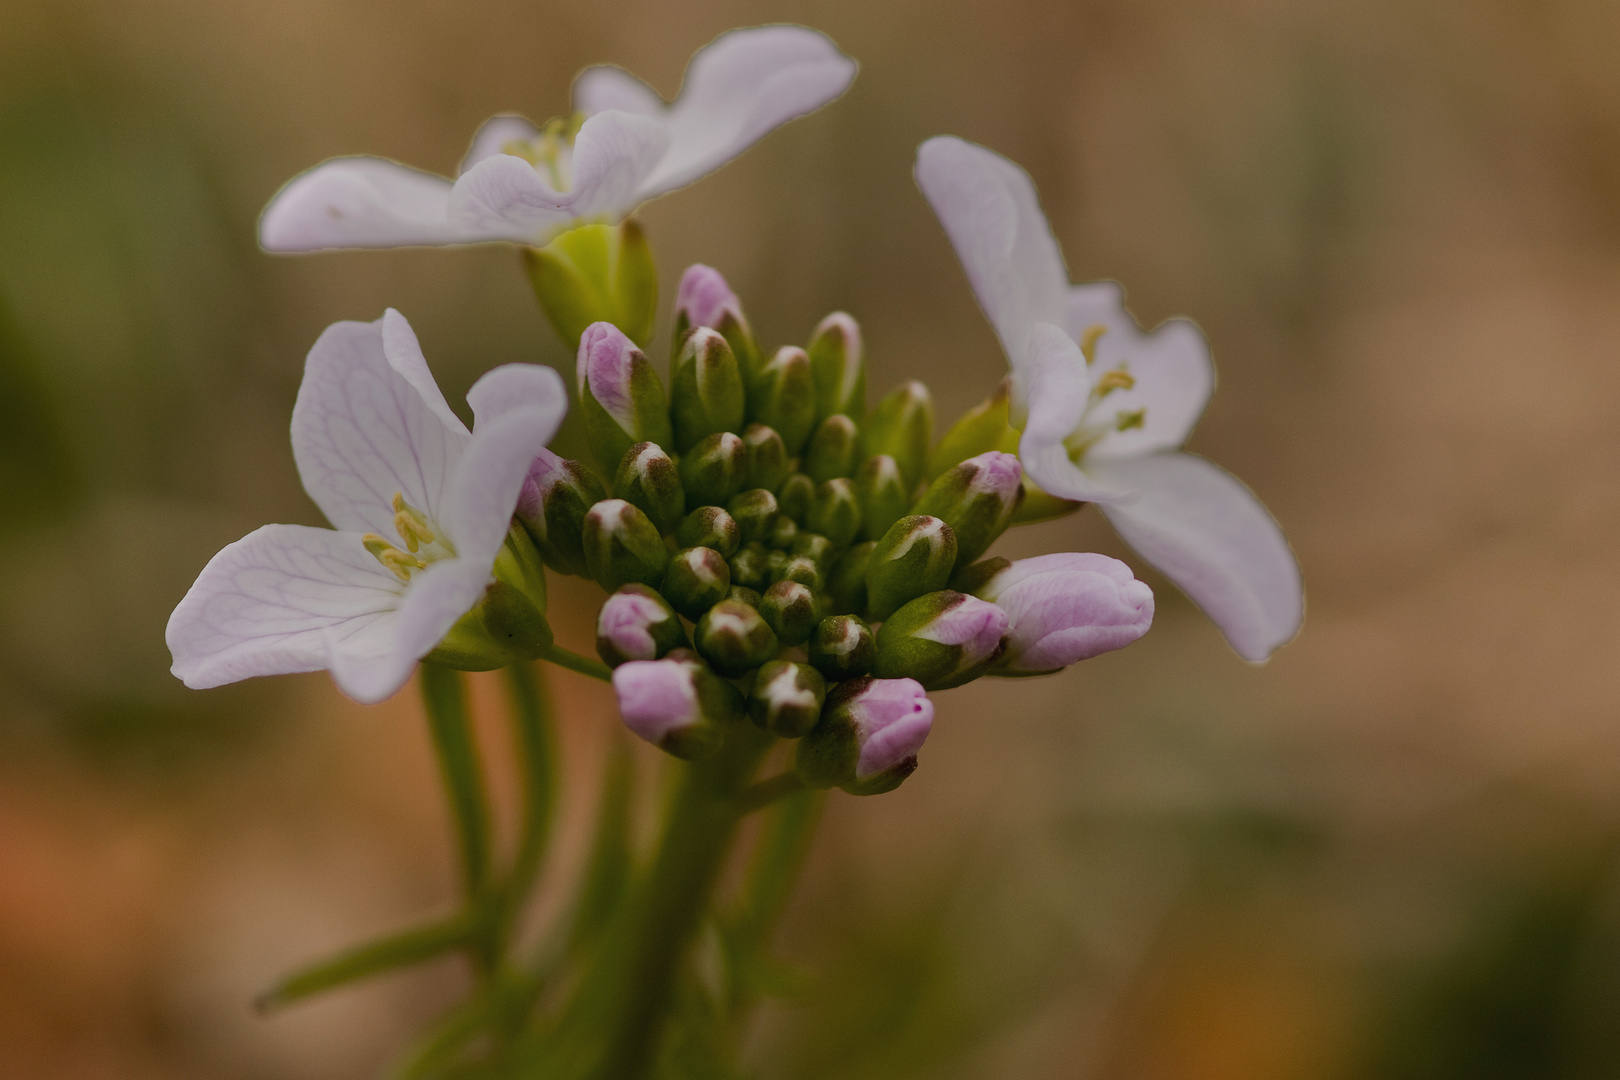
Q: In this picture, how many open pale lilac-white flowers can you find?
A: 3